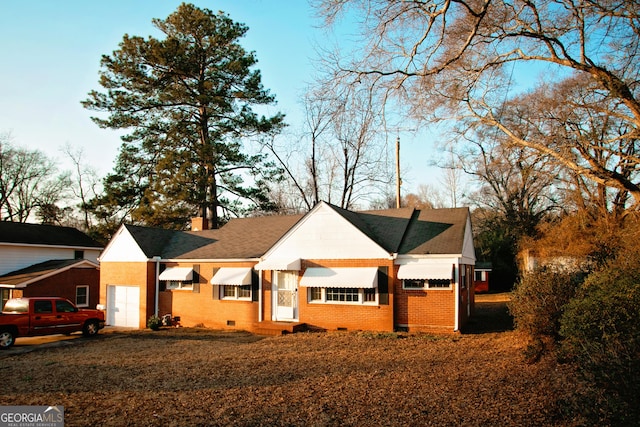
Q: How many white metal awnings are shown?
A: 5